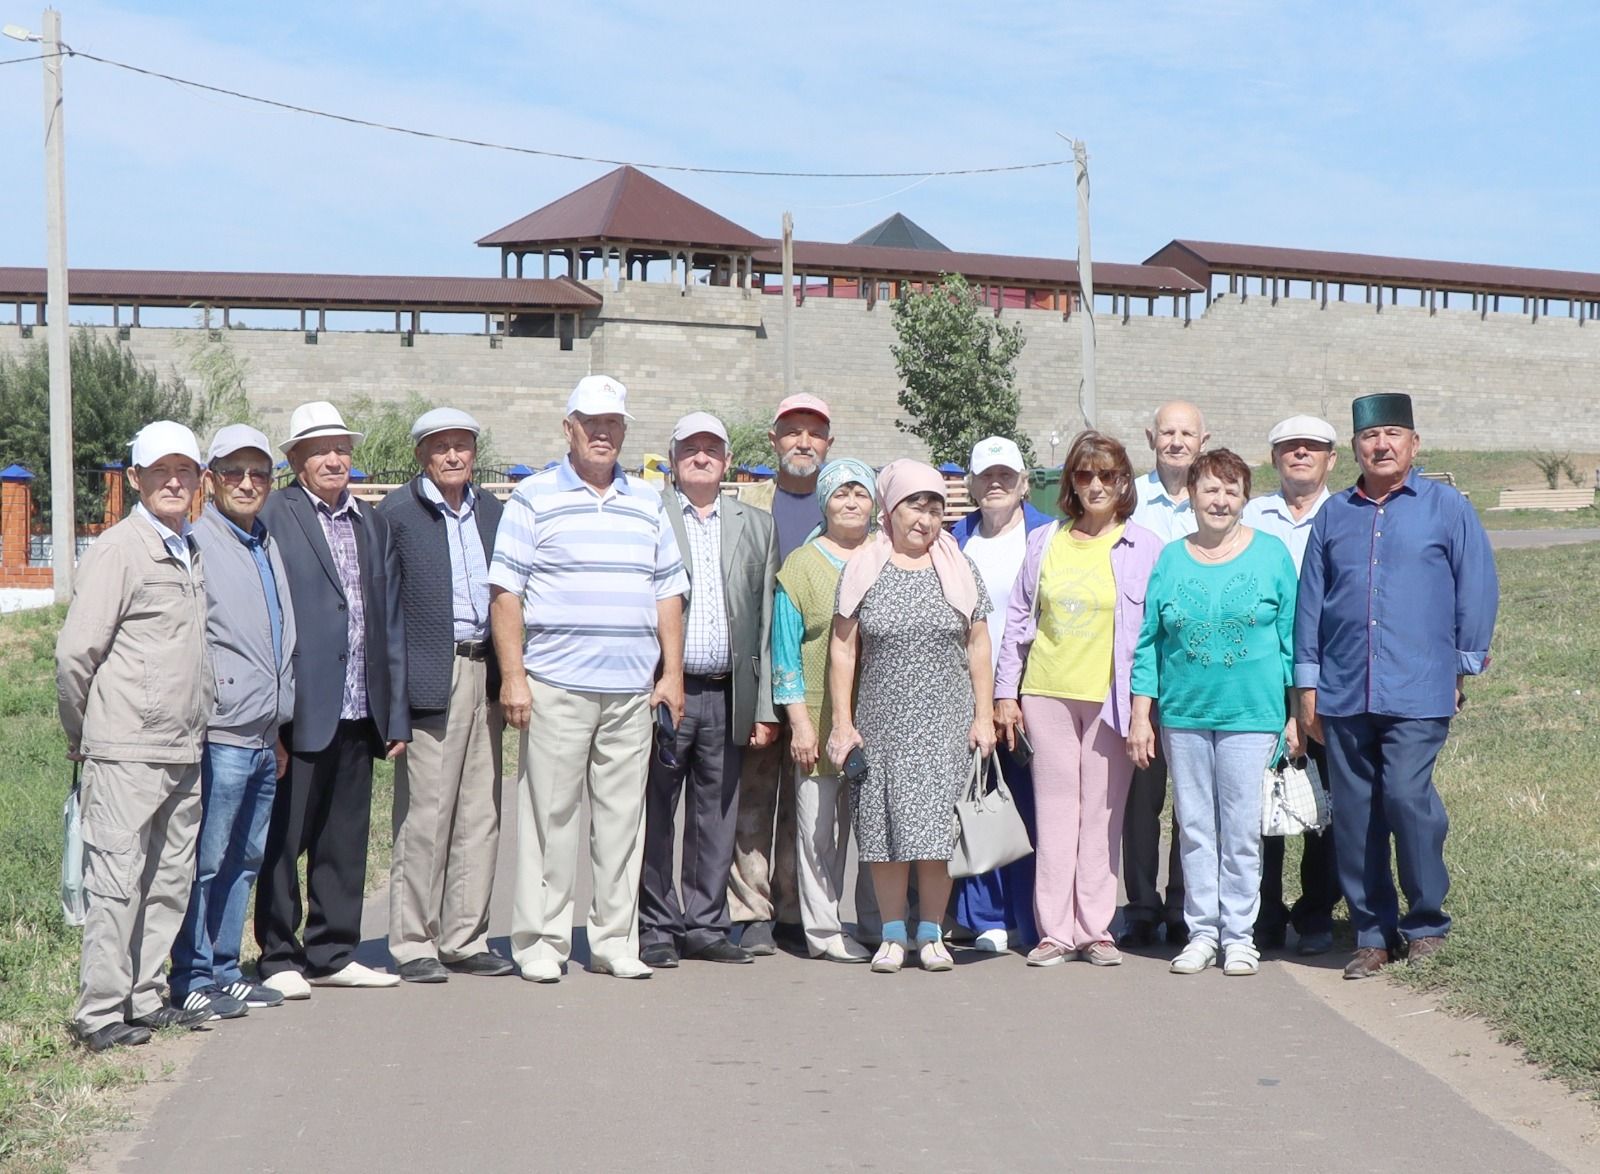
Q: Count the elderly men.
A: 10